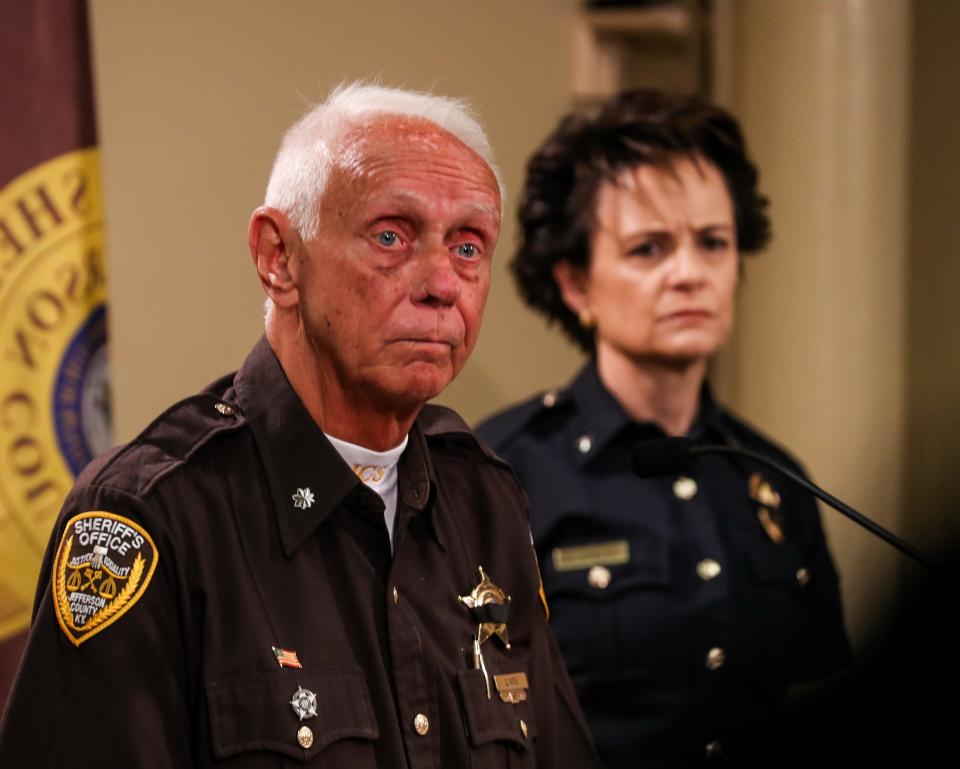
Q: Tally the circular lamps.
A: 0